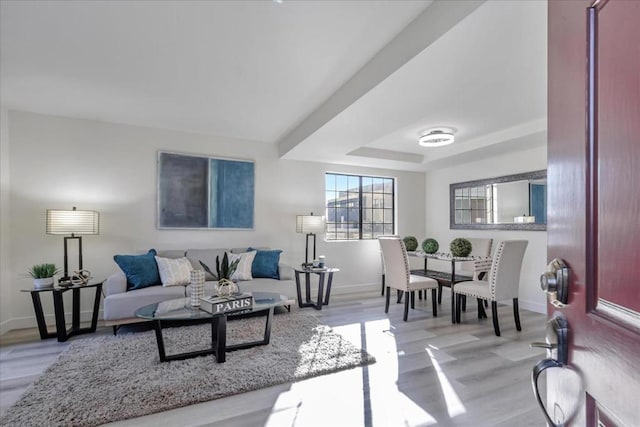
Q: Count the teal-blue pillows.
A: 2